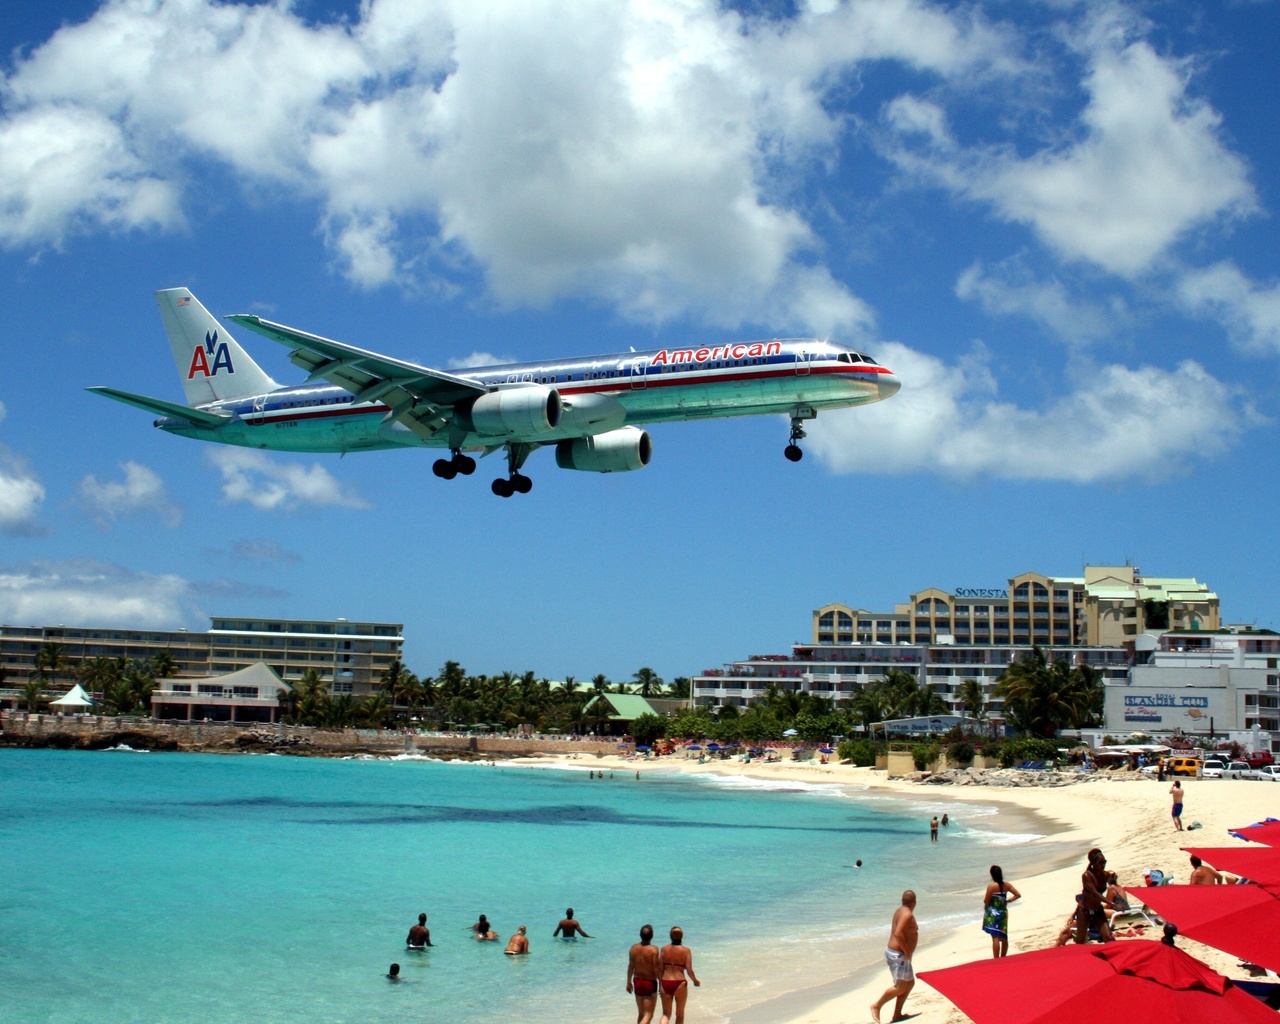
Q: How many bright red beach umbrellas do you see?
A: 4